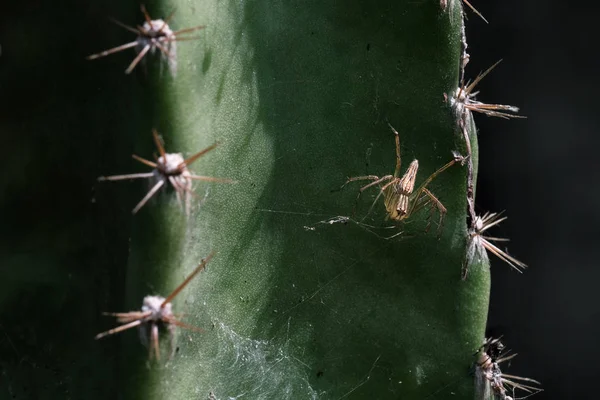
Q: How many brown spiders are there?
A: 1